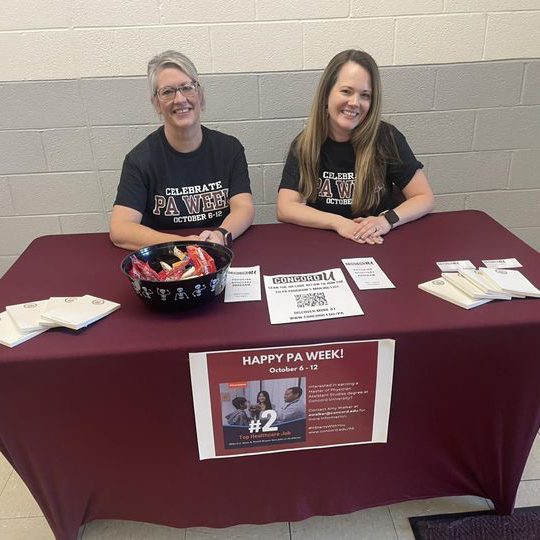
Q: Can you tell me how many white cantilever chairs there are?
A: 0